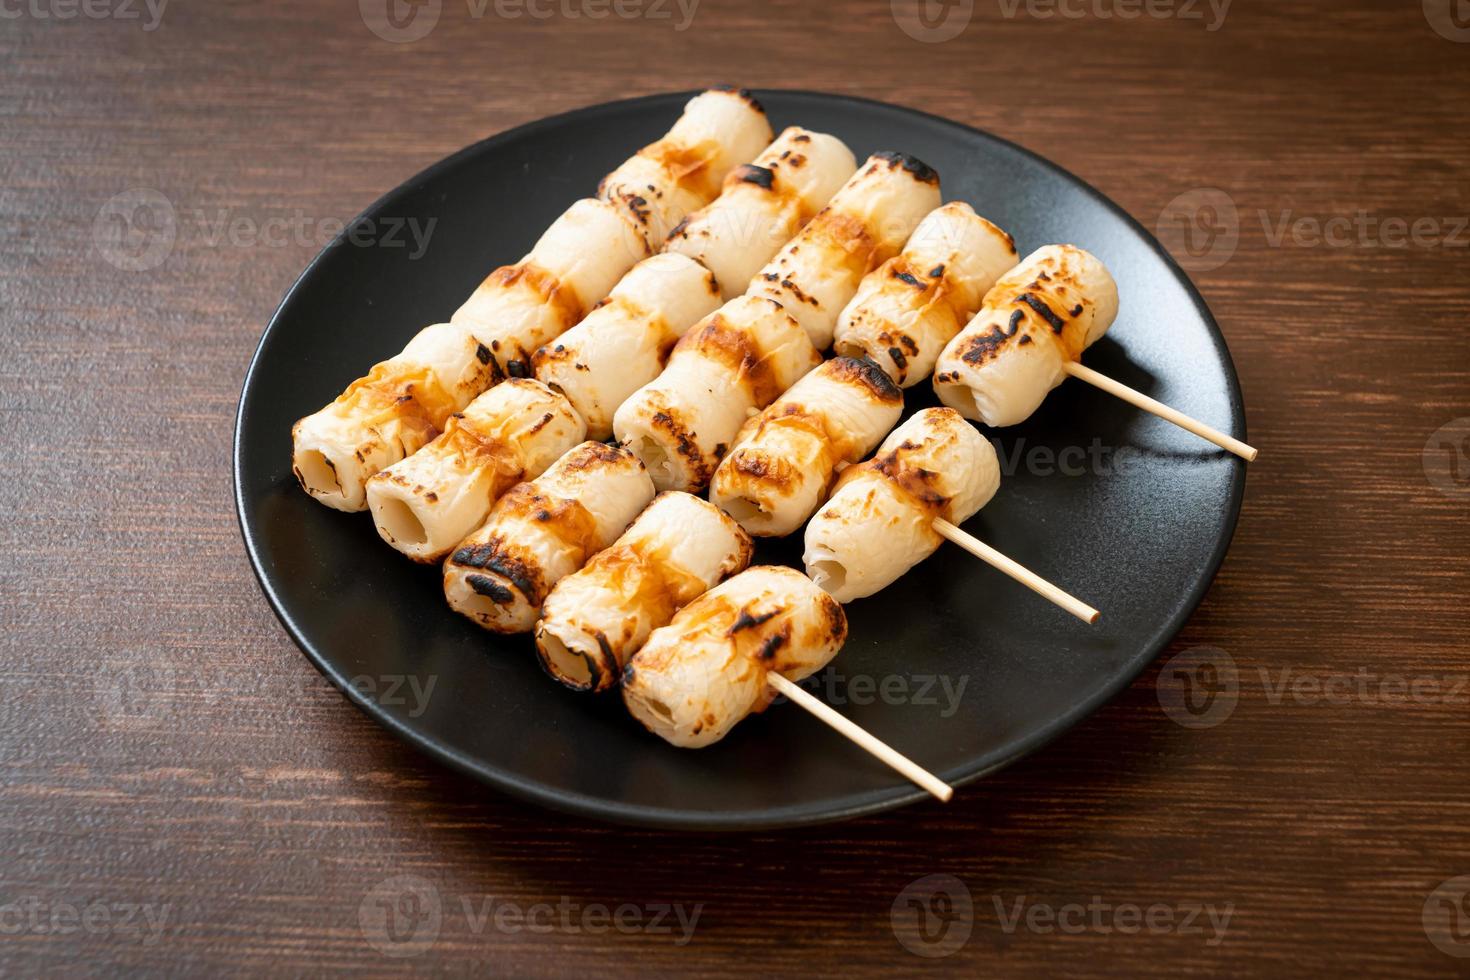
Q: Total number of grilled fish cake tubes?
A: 15